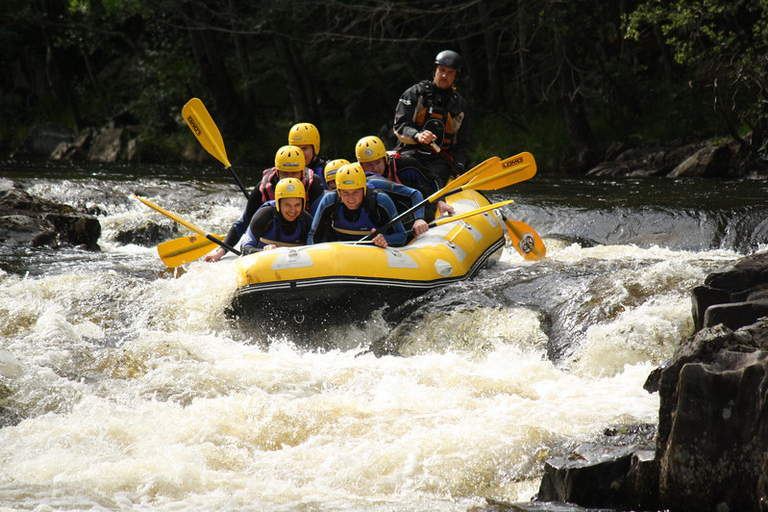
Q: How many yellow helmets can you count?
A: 6